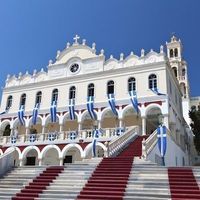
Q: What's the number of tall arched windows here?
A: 9